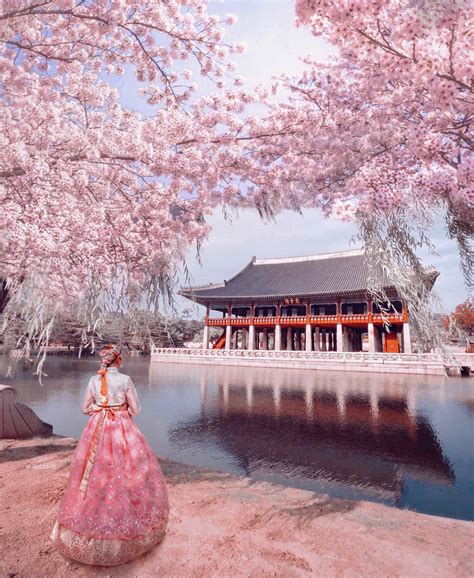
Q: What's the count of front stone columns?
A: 8